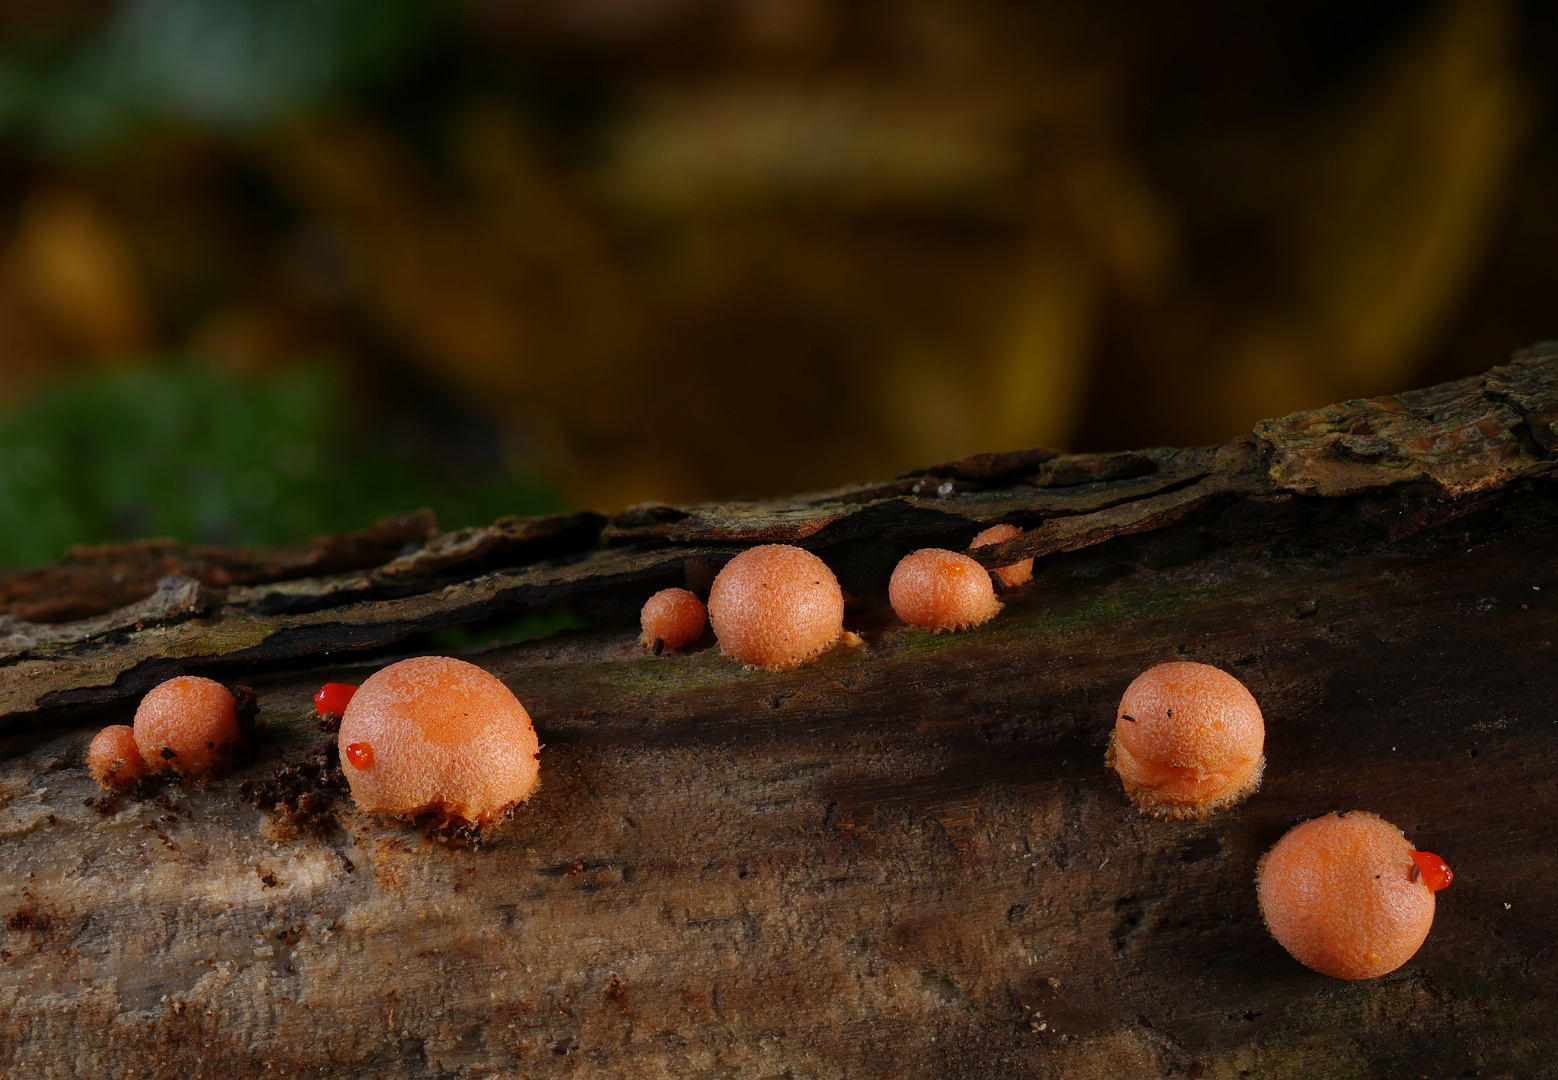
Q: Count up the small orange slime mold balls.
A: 9